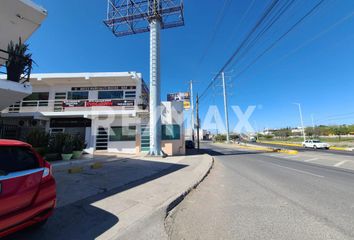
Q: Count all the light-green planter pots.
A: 2